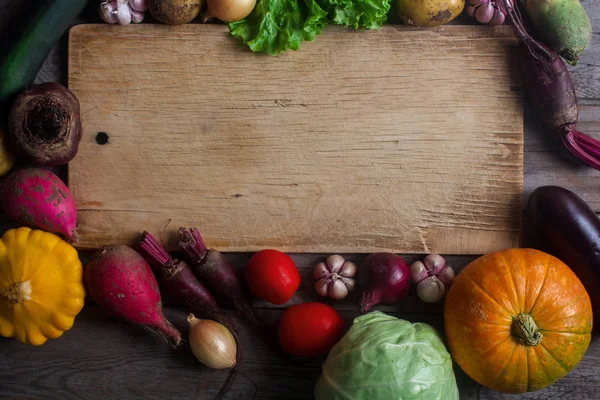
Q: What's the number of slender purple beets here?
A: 3